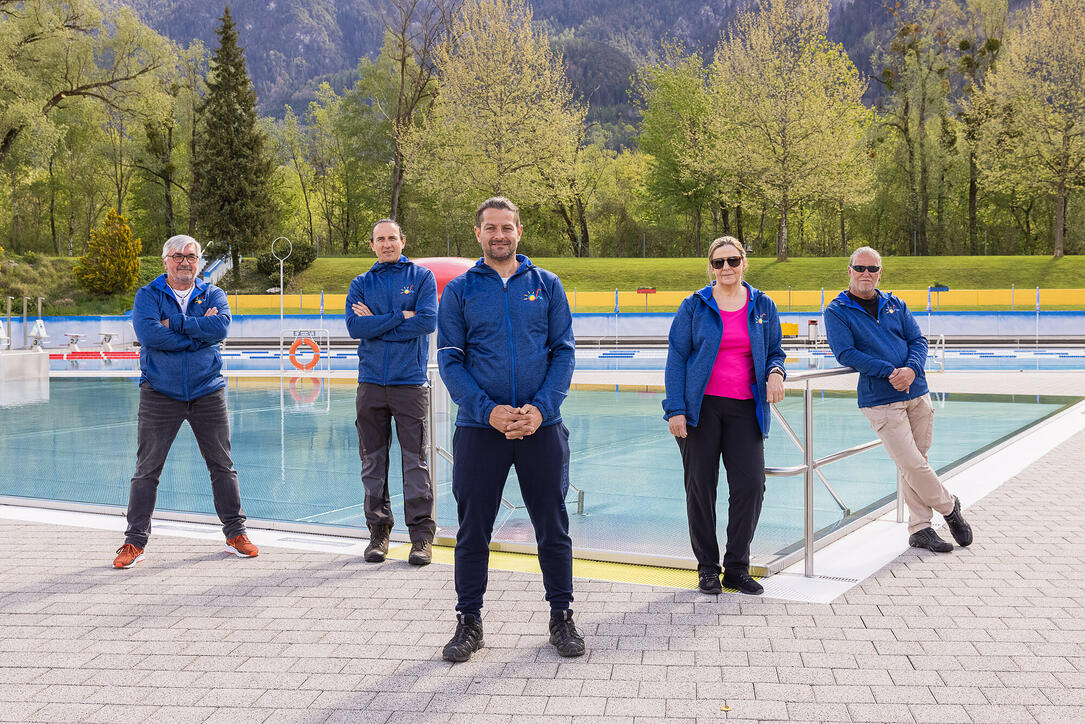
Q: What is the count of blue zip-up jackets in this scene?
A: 5